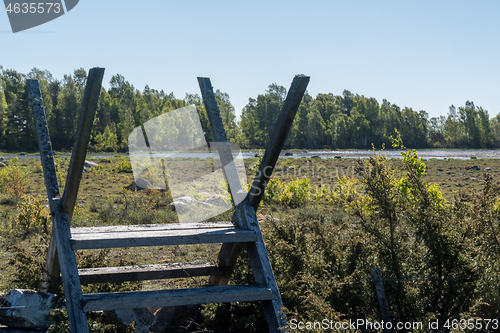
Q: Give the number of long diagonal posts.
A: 4